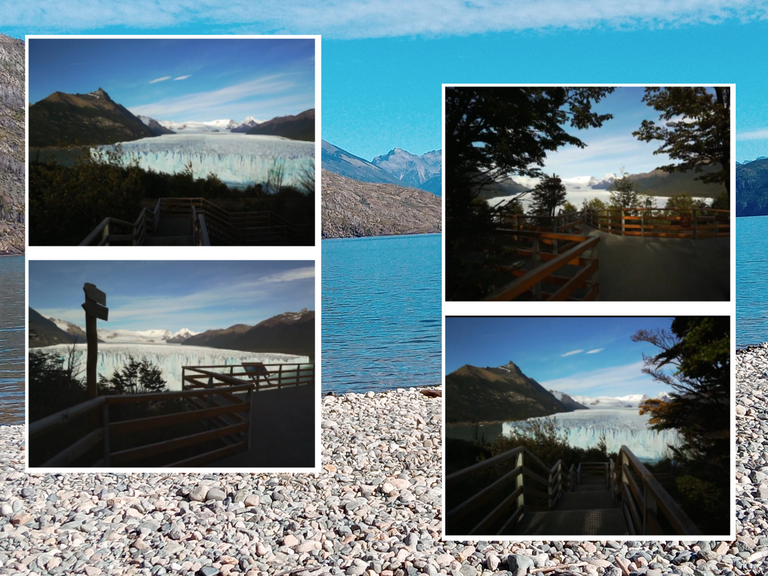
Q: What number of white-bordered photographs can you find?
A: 4